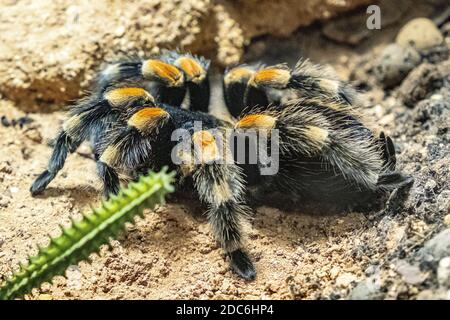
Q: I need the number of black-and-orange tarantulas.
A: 1